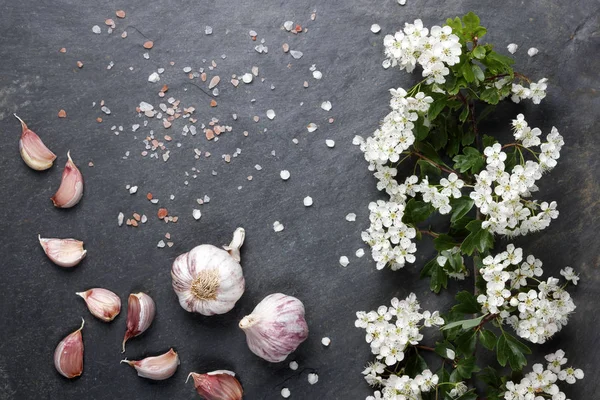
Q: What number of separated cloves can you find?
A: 8